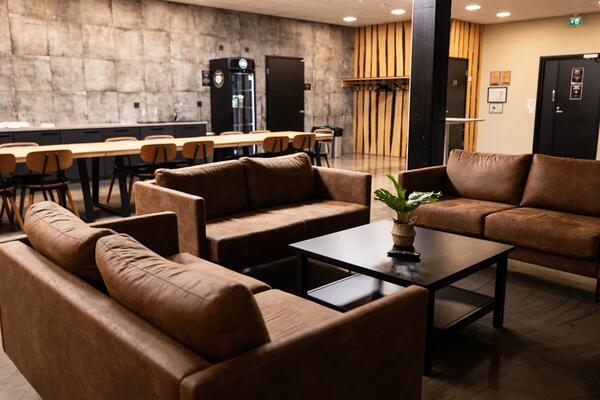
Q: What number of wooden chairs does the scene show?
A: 12